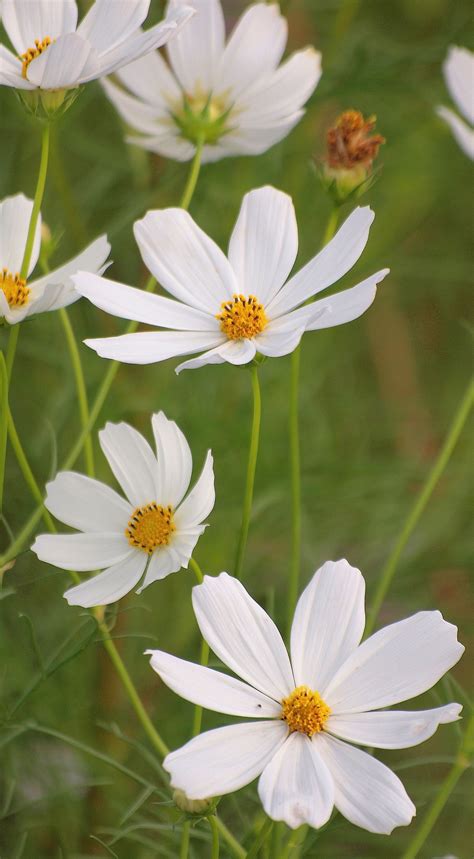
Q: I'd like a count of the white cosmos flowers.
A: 7